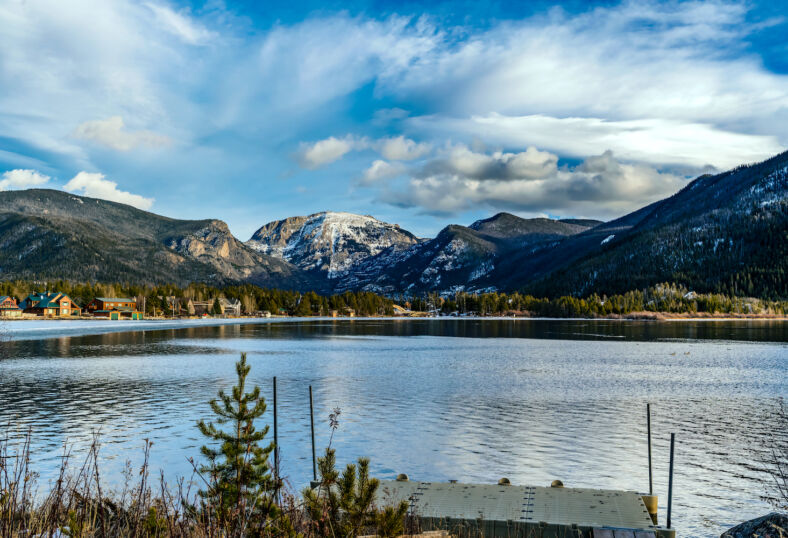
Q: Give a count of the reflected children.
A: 0